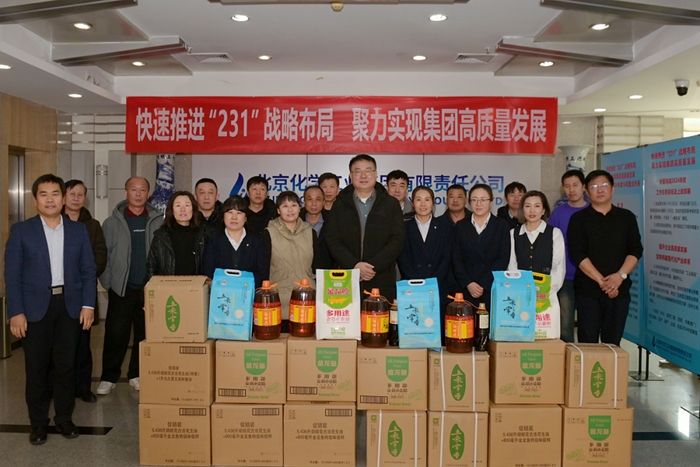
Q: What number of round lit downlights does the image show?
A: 12